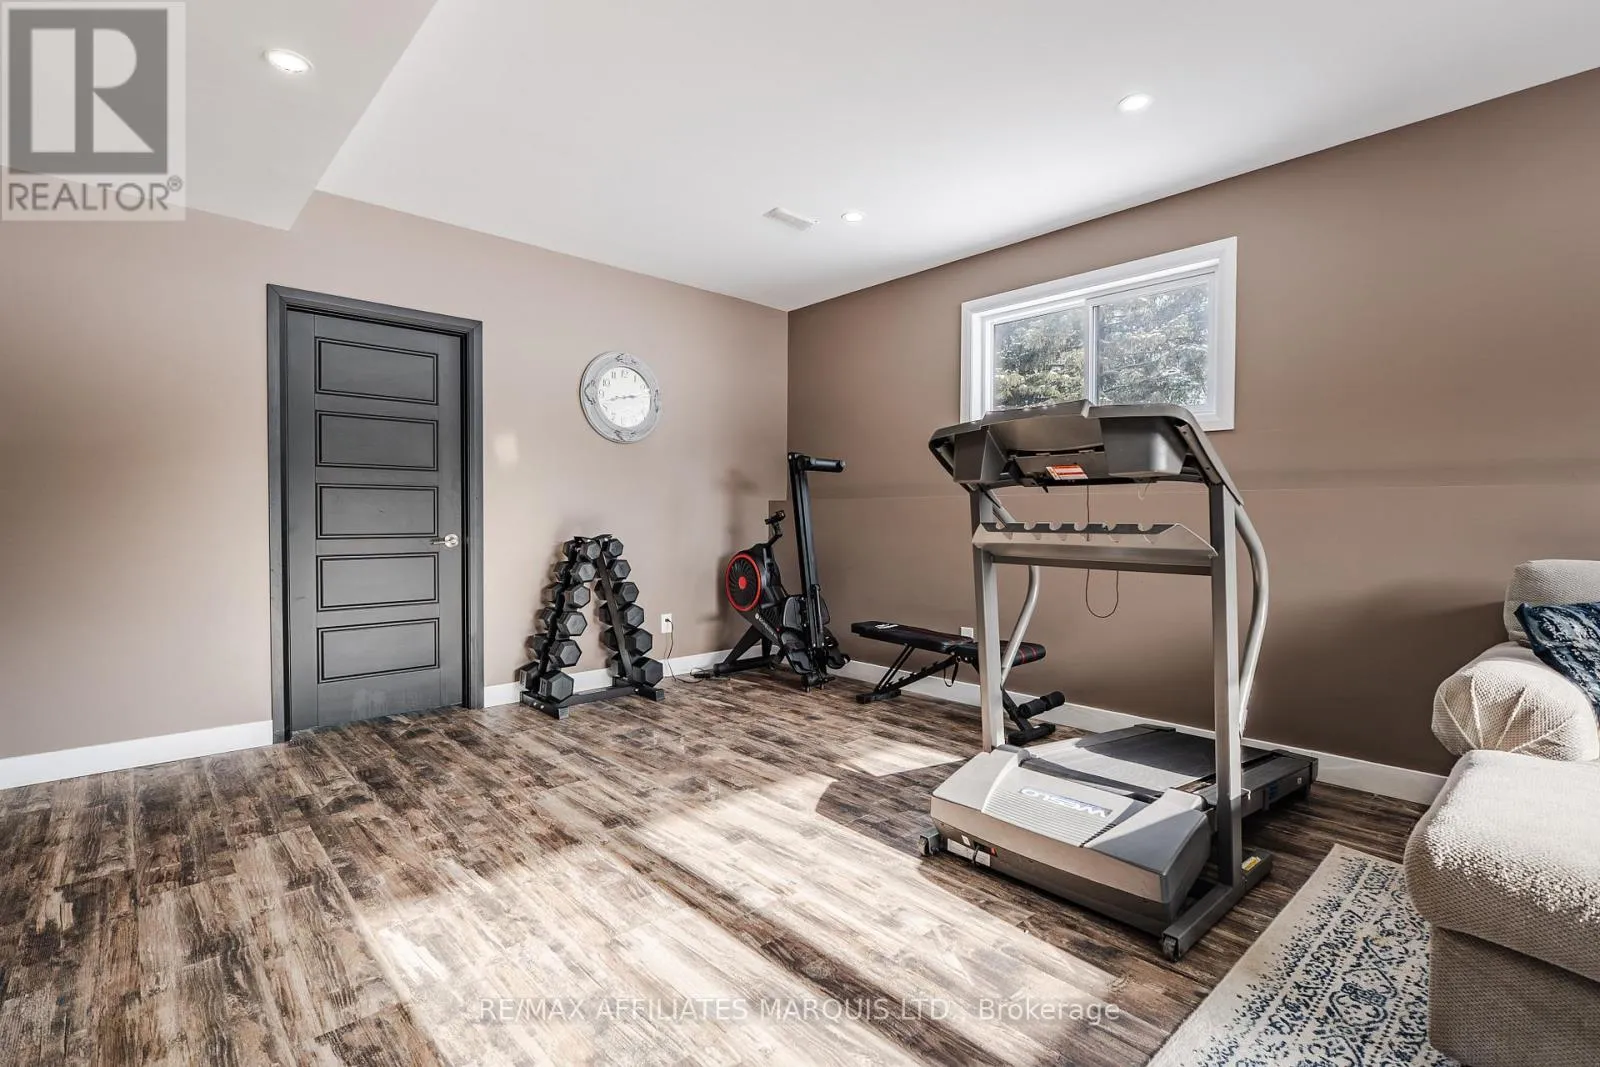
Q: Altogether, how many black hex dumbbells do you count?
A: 12